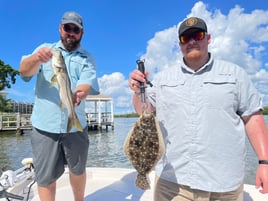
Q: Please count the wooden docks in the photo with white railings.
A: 1